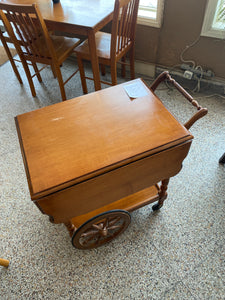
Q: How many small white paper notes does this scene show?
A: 1